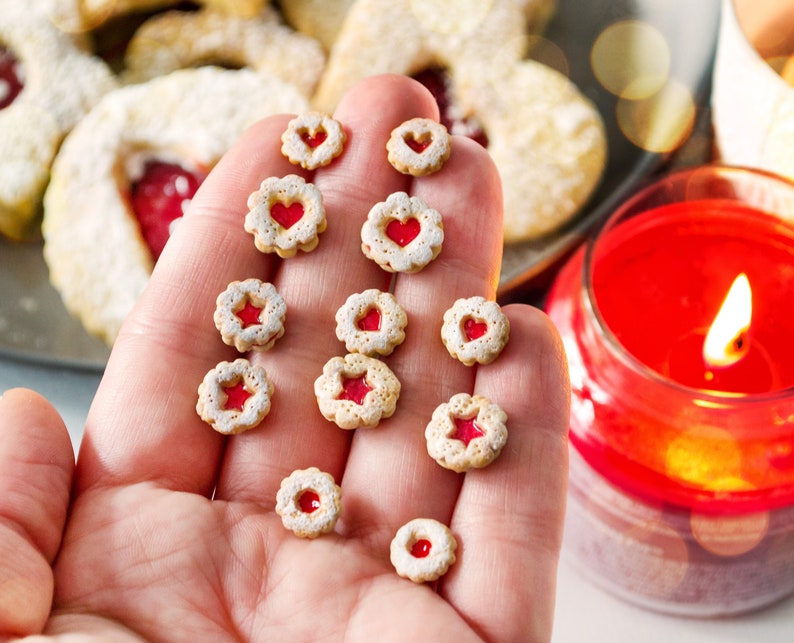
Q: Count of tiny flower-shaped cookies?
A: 12